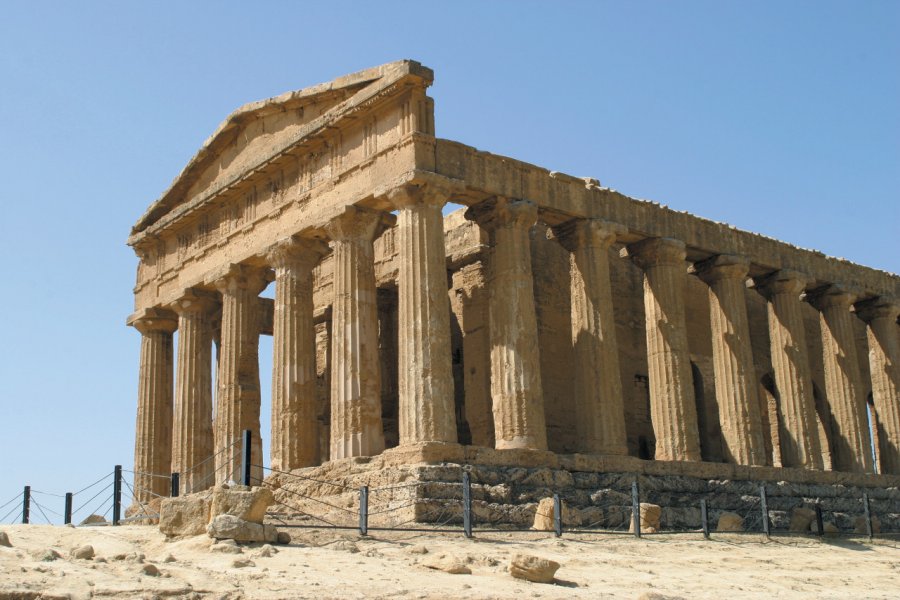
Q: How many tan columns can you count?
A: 13